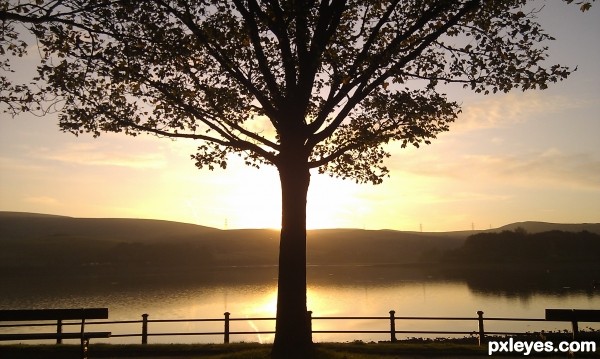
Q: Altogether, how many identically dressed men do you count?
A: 0